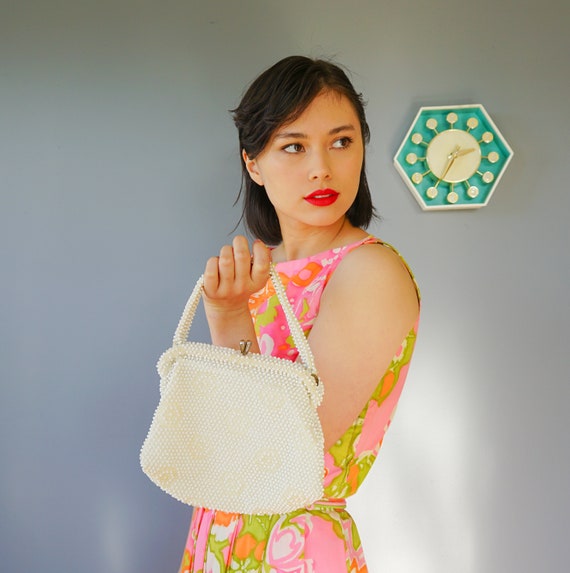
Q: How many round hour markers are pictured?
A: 12